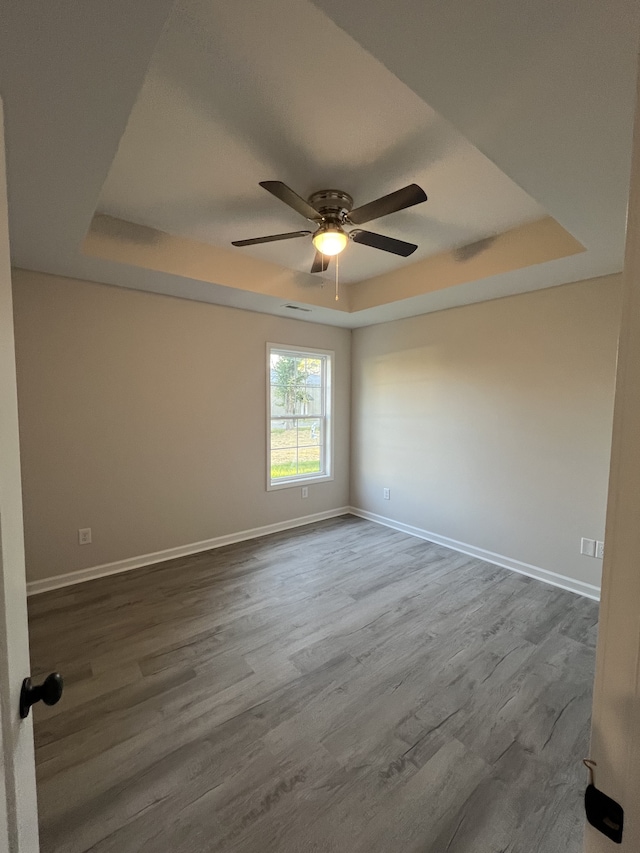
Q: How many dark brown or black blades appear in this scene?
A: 5